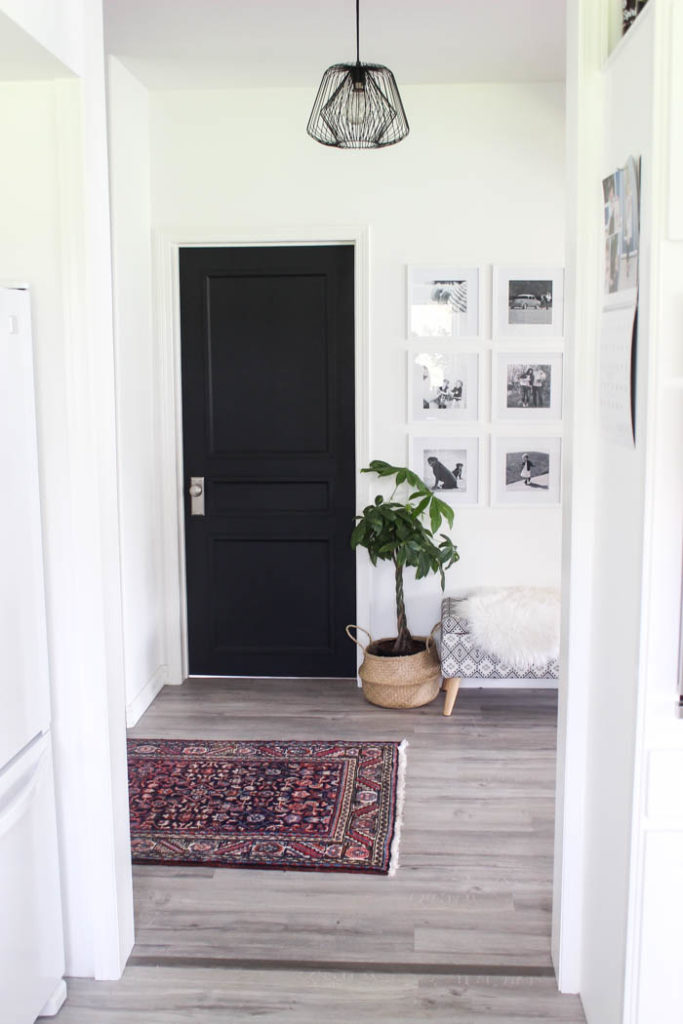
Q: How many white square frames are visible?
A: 6